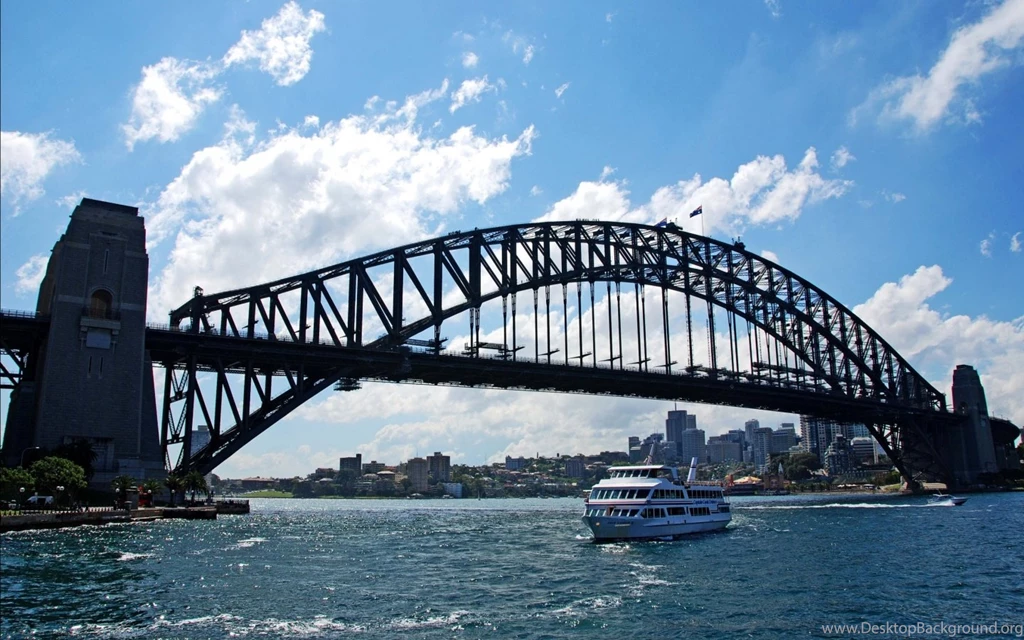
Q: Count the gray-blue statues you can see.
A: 0